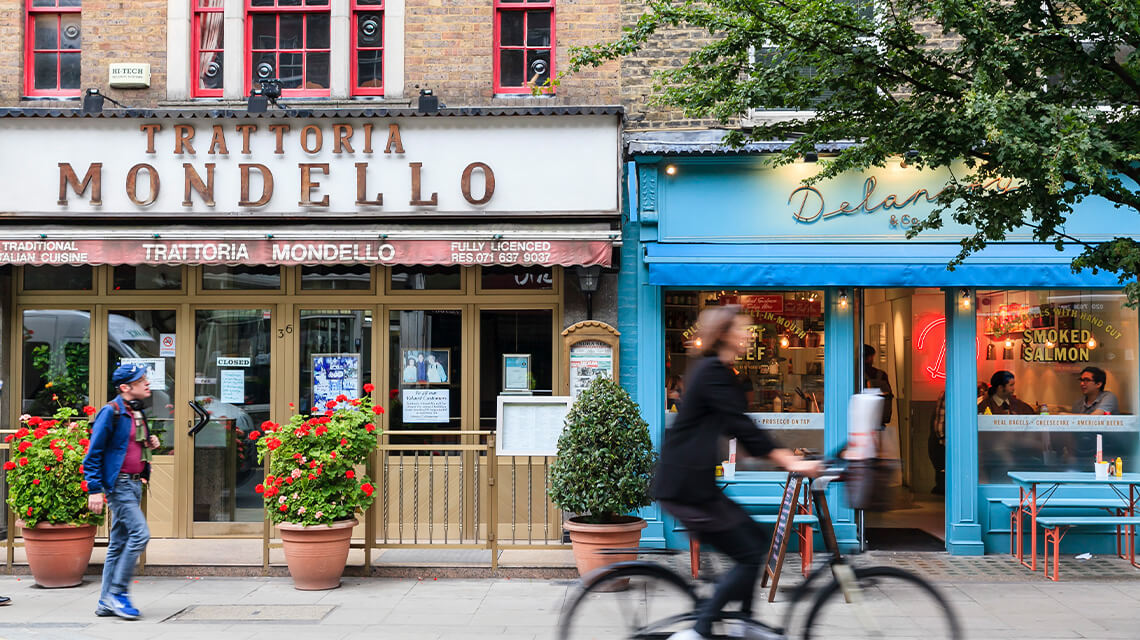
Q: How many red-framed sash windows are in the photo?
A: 5